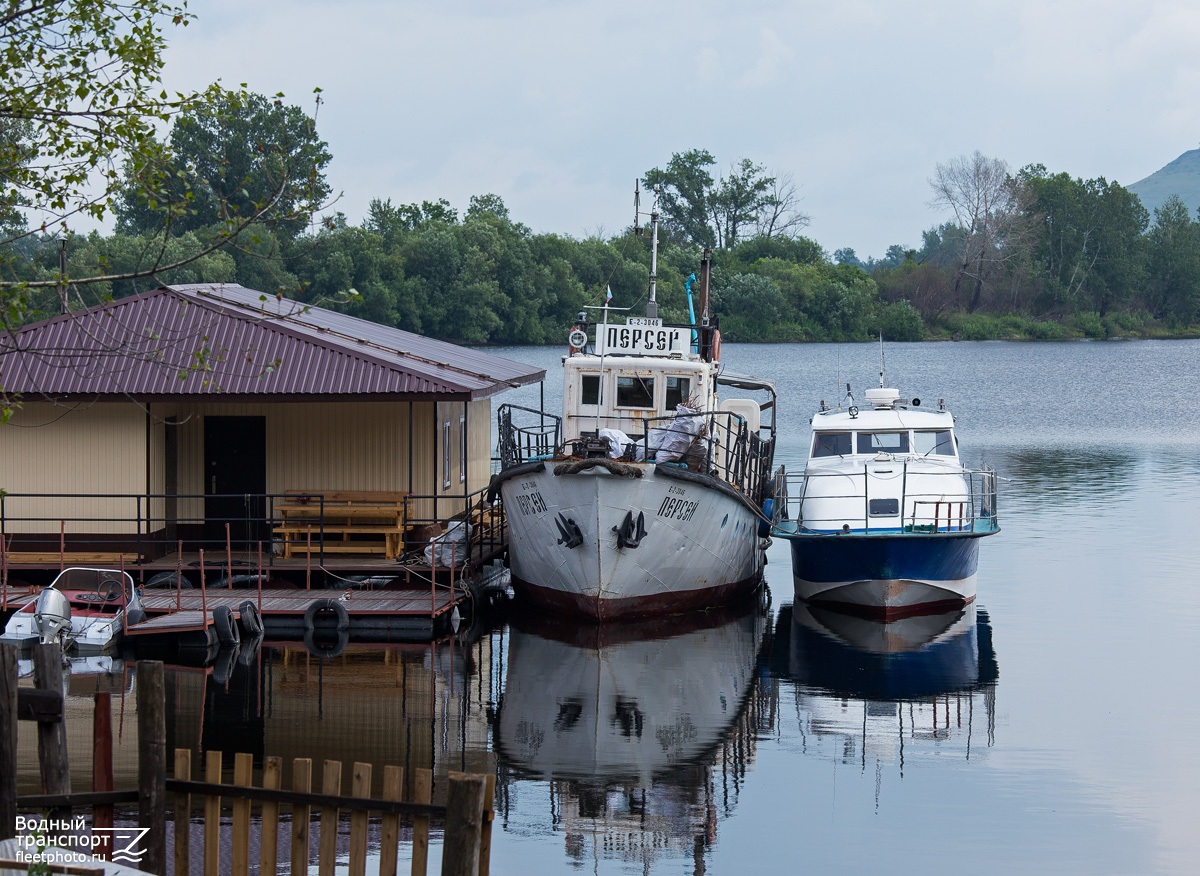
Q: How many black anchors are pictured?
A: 2